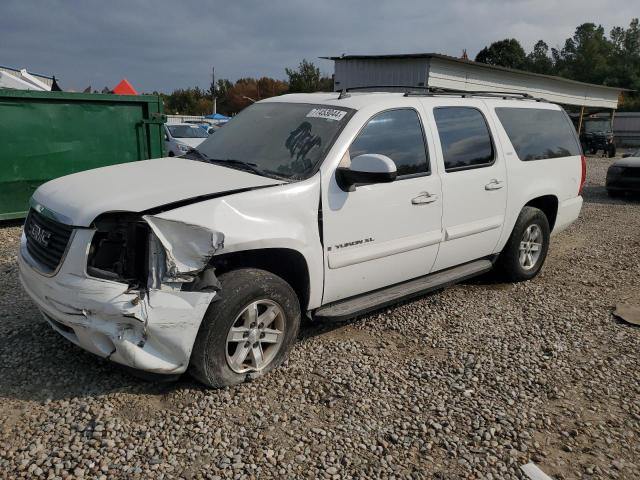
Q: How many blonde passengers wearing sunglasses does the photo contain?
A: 0